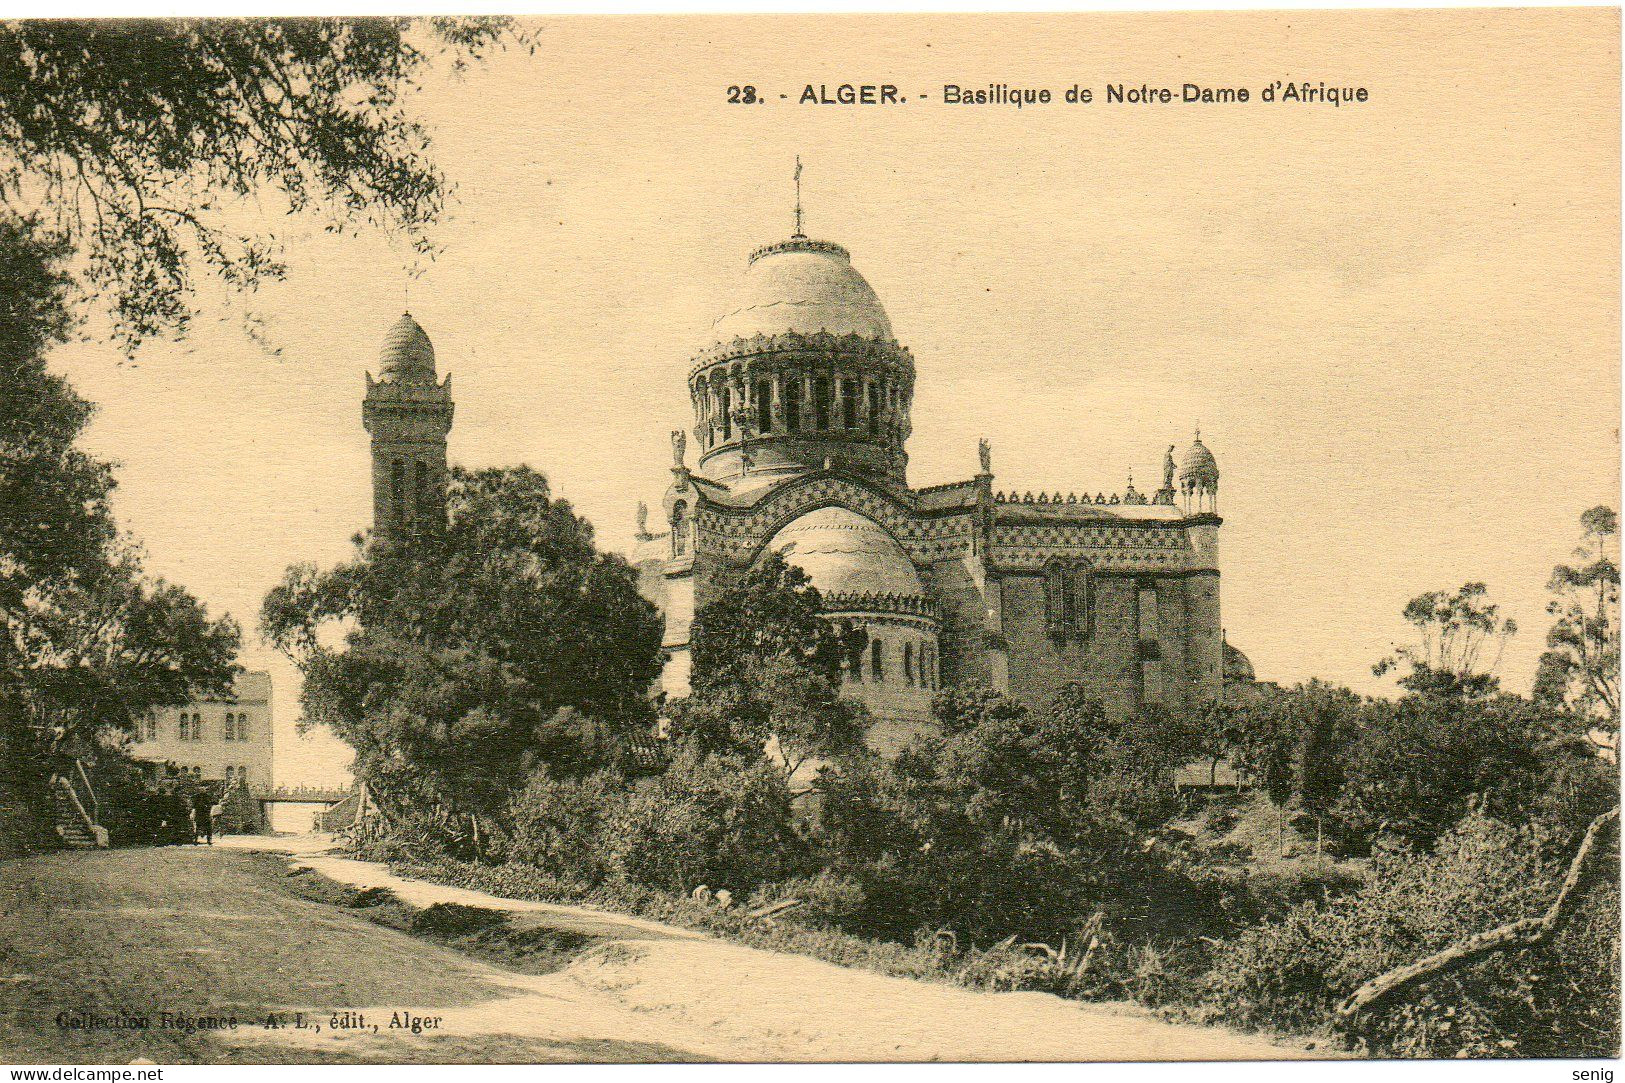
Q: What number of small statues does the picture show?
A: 4